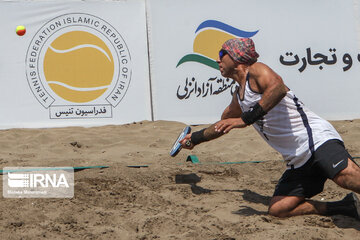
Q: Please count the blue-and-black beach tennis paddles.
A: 1